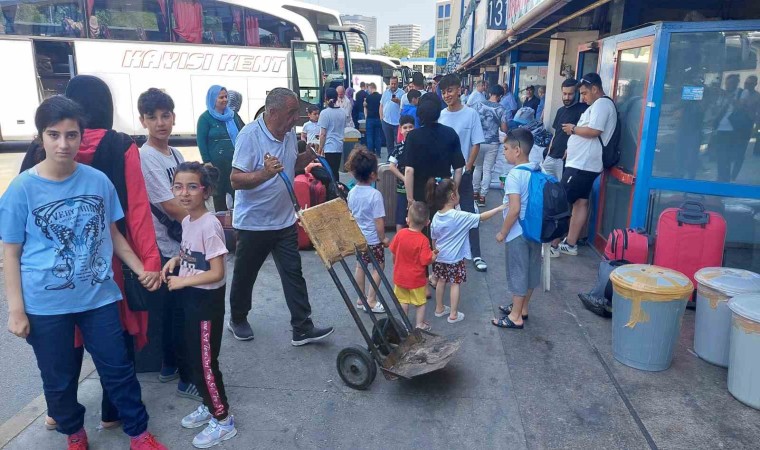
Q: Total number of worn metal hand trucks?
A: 1